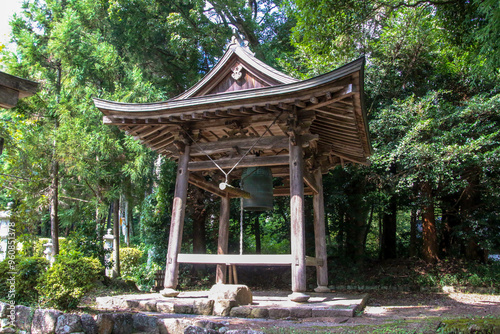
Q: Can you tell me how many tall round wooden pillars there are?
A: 4